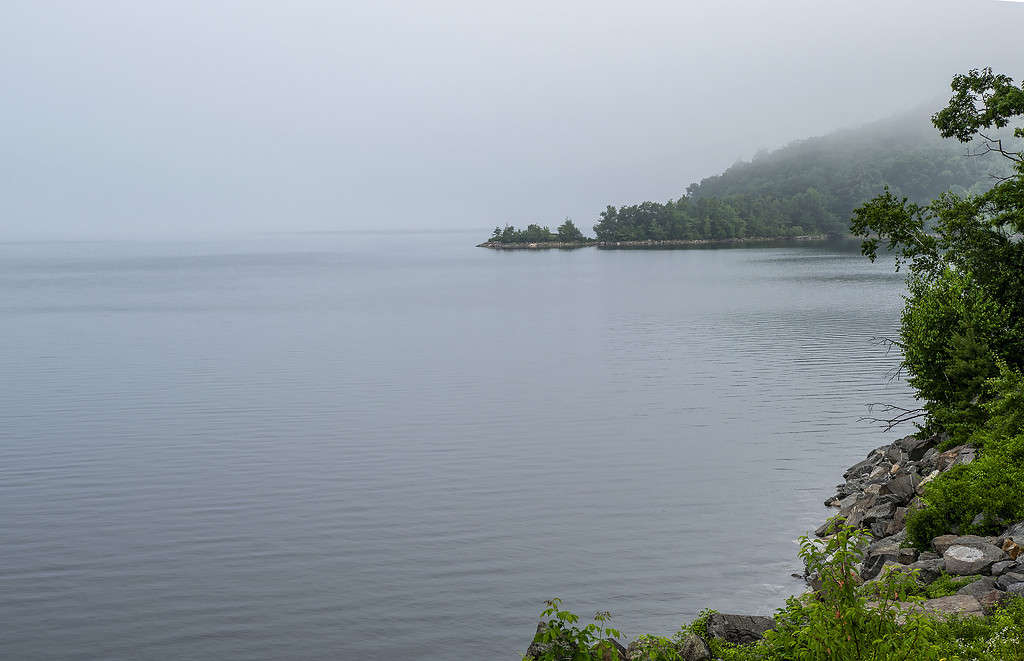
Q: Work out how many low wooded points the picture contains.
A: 2